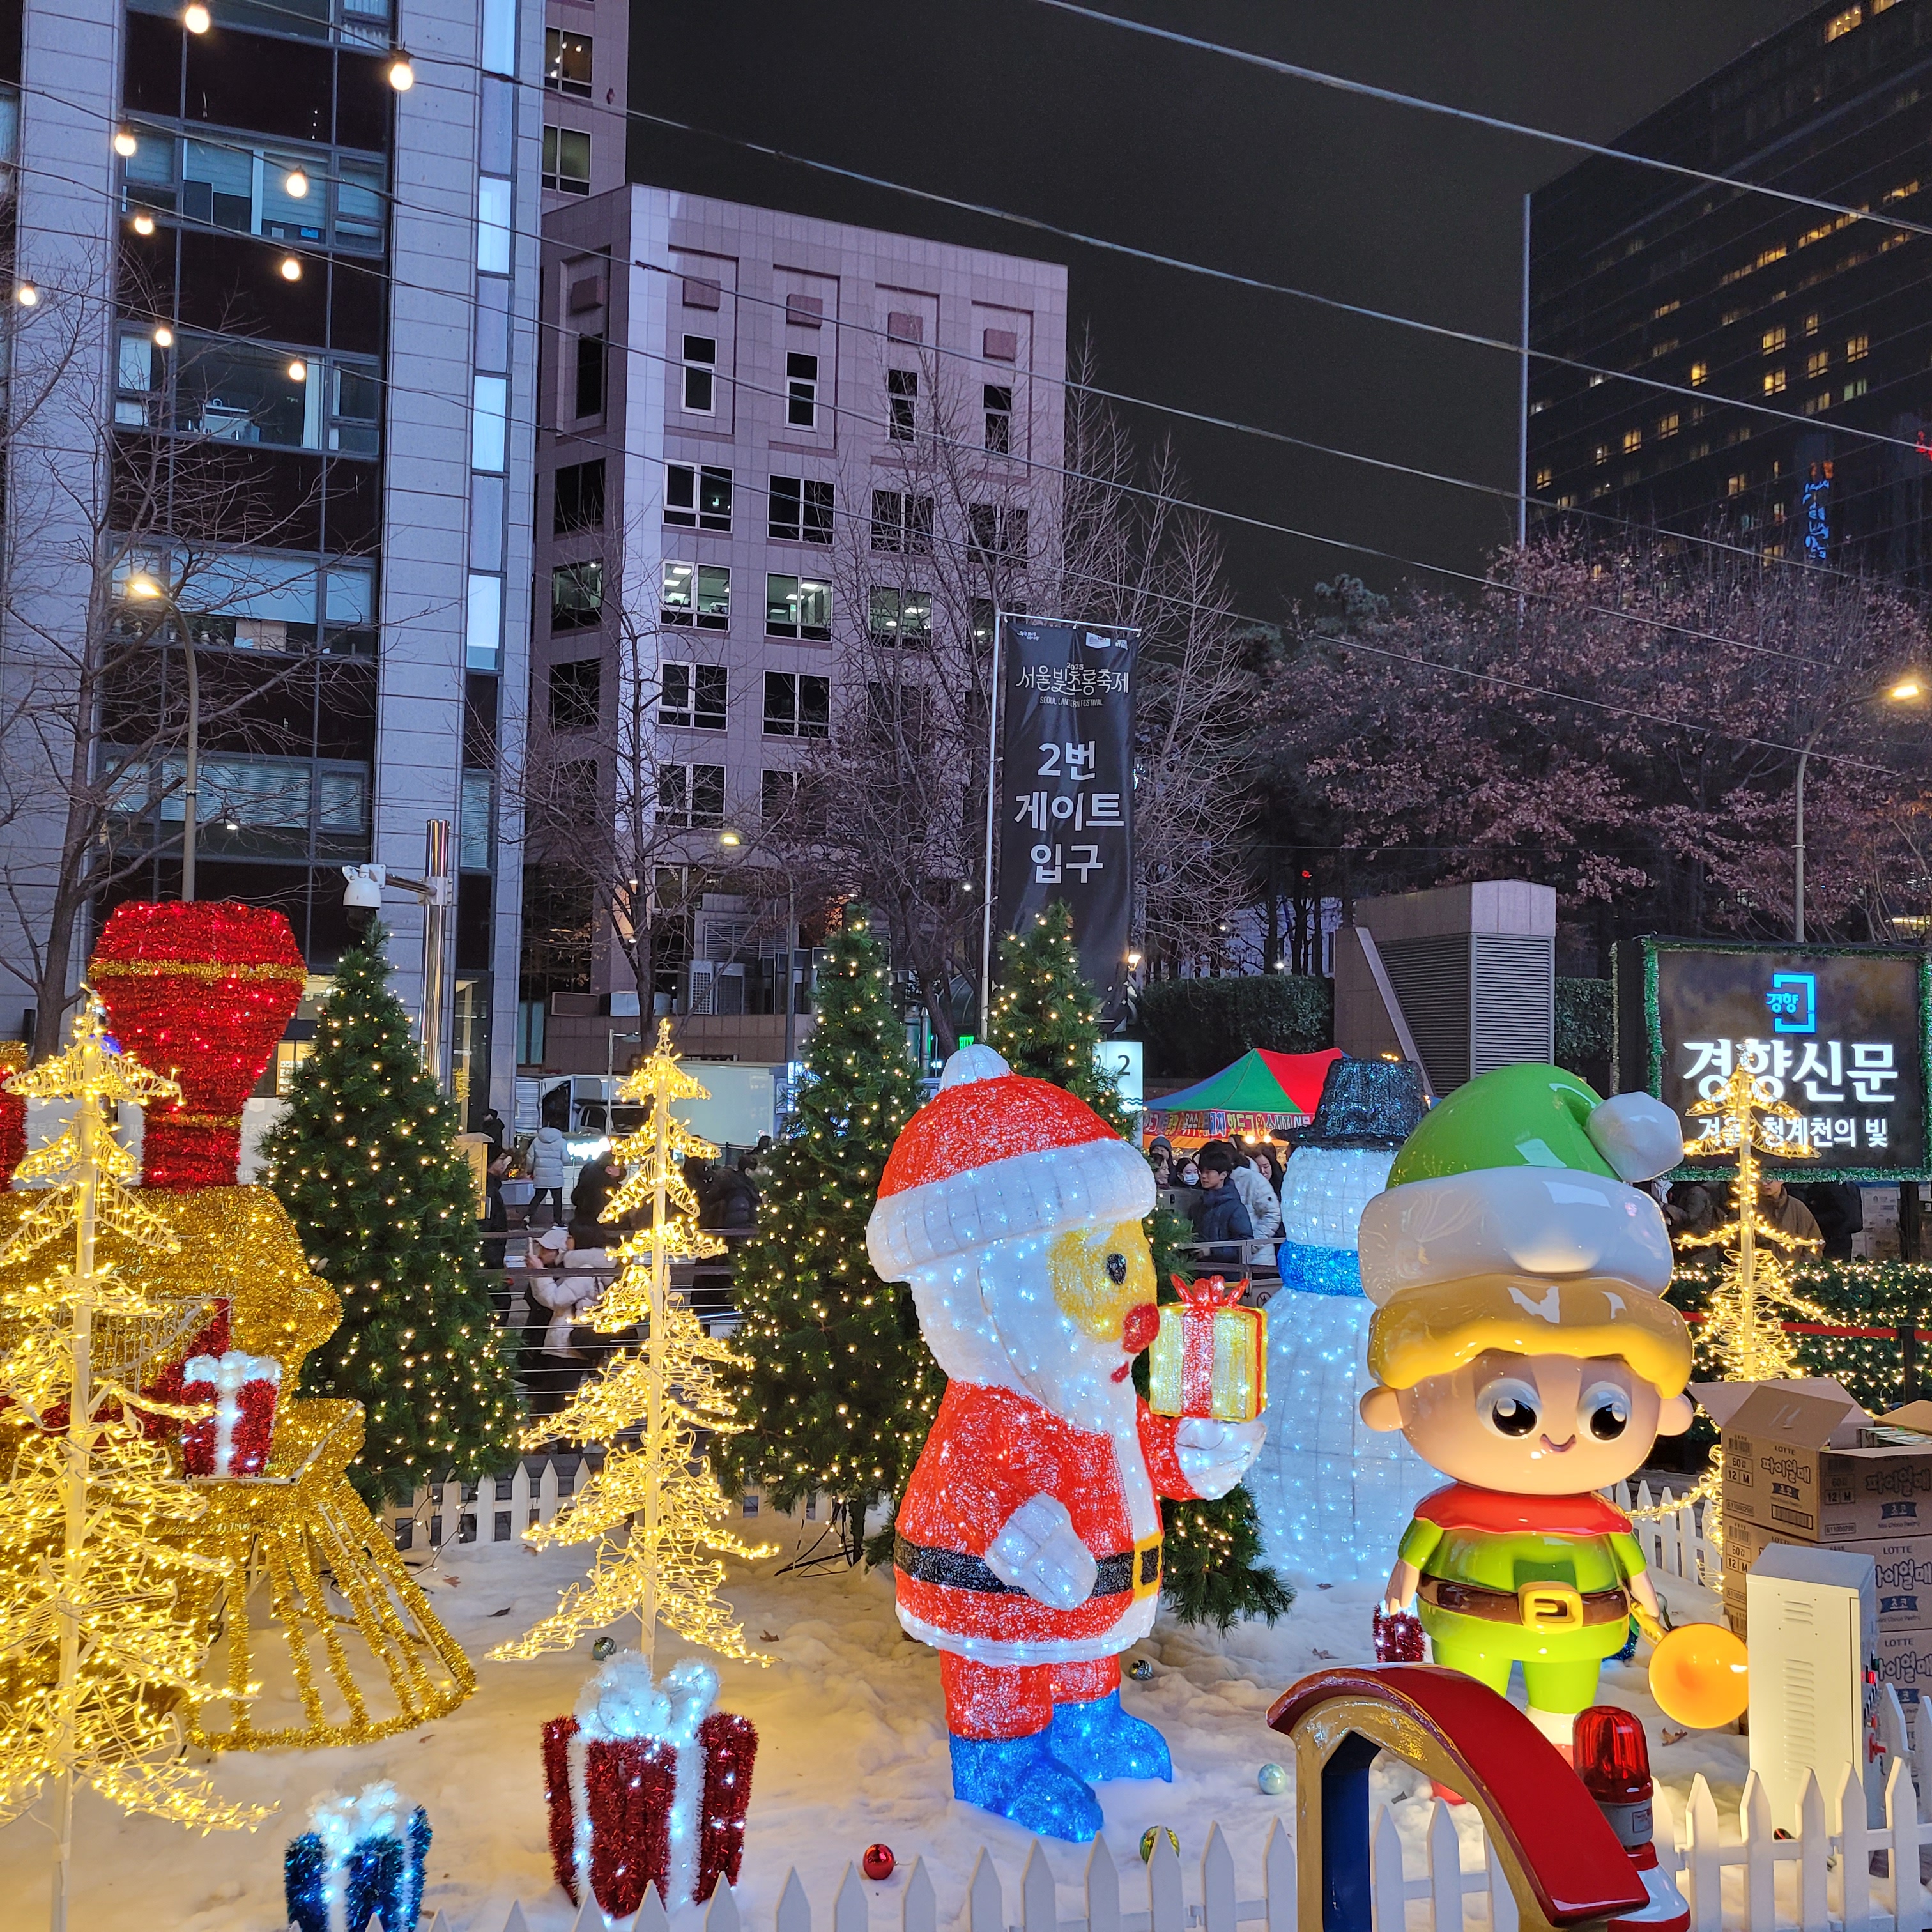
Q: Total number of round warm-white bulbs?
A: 9